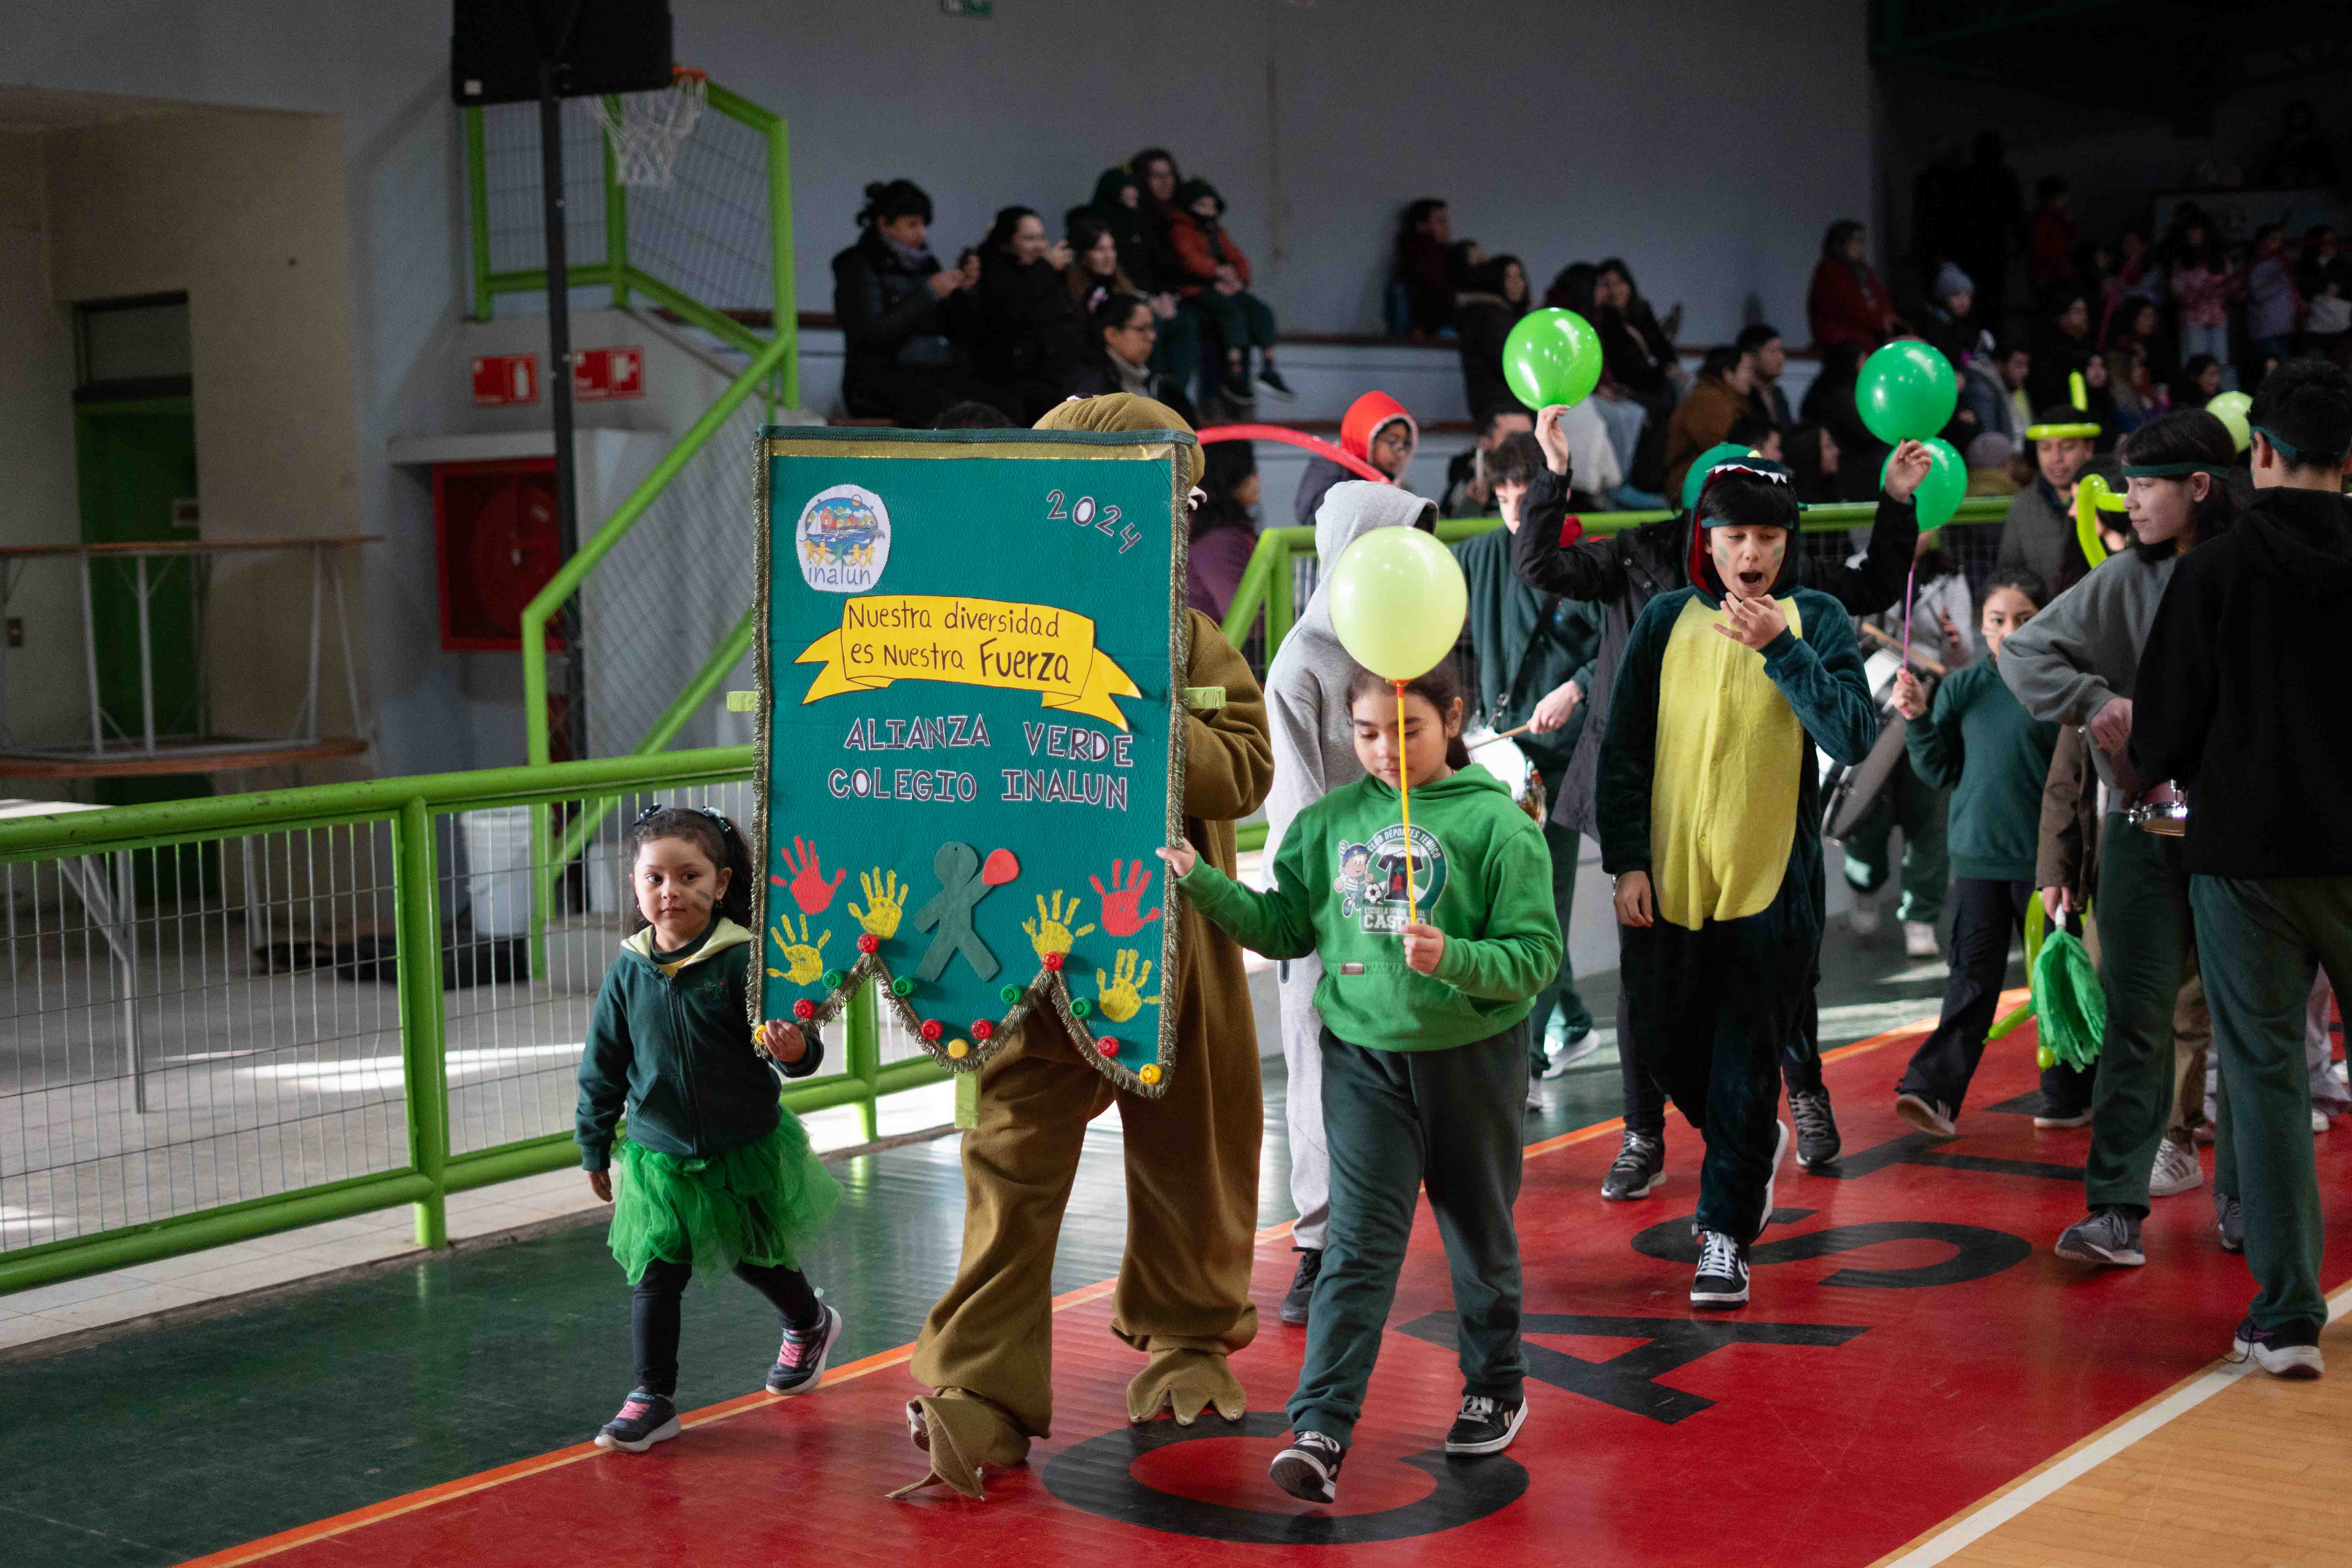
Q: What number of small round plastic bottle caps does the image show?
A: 13